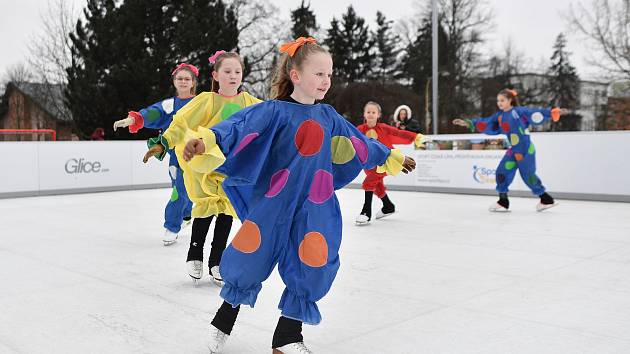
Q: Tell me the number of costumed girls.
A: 5